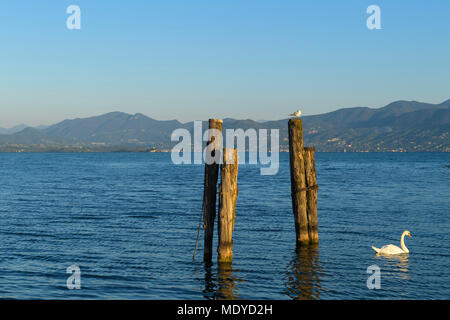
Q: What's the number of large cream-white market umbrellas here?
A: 0